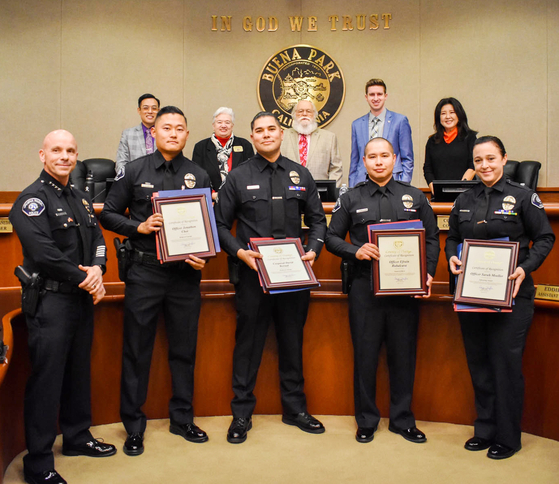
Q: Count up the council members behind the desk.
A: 5